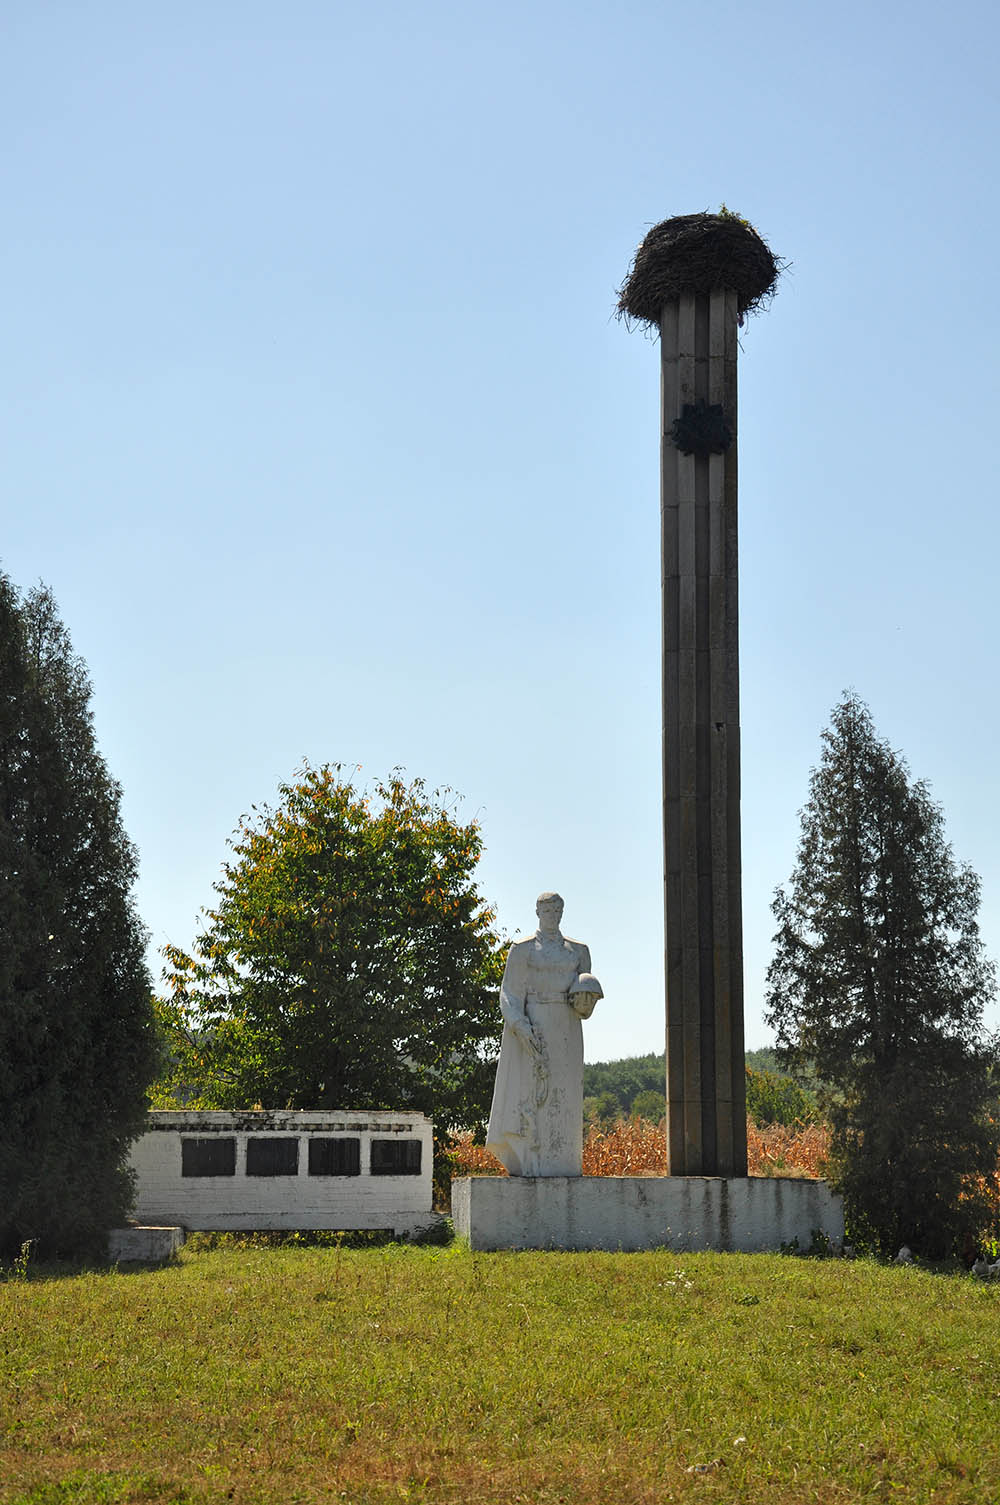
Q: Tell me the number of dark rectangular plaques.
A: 4